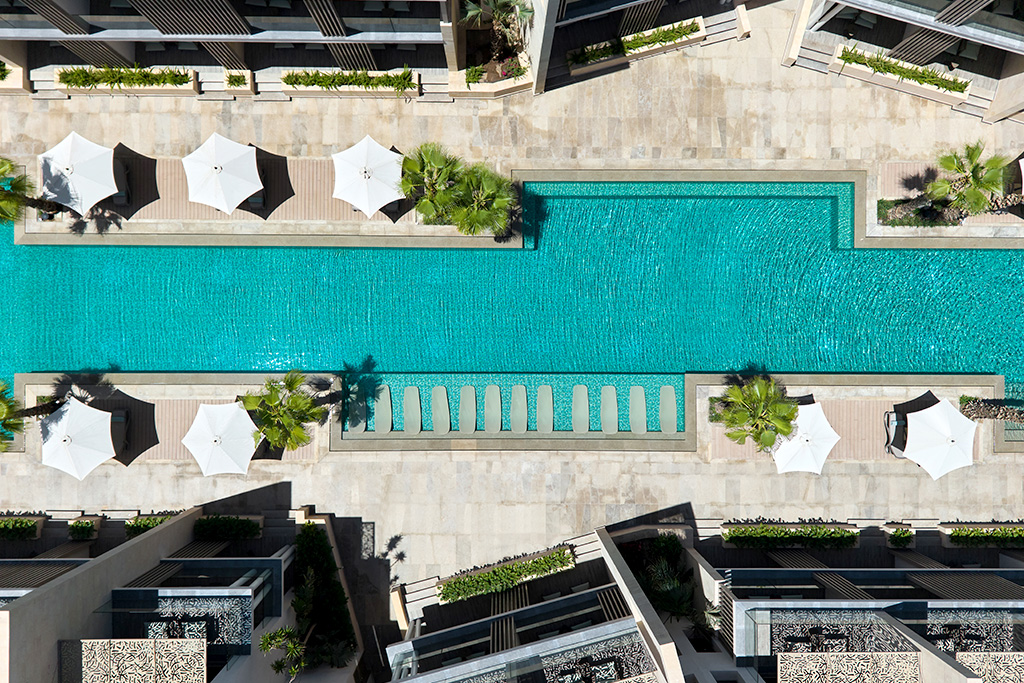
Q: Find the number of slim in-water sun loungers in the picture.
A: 12